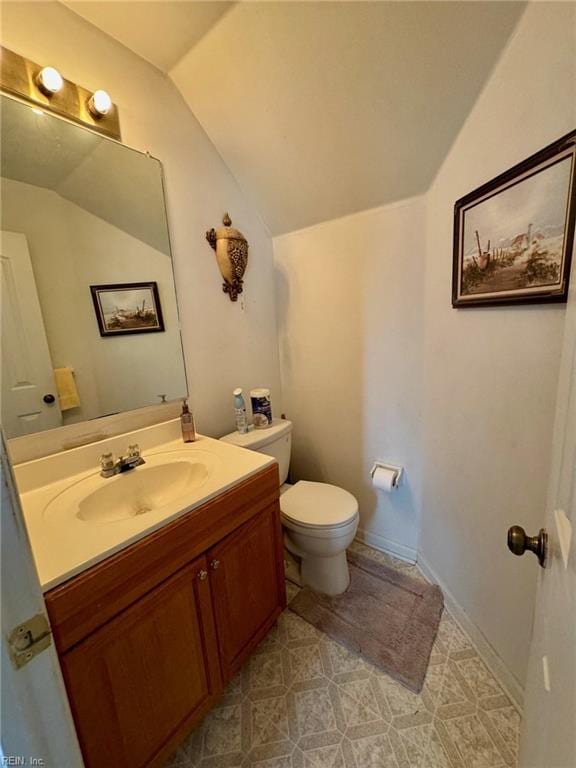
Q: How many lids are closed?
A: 1